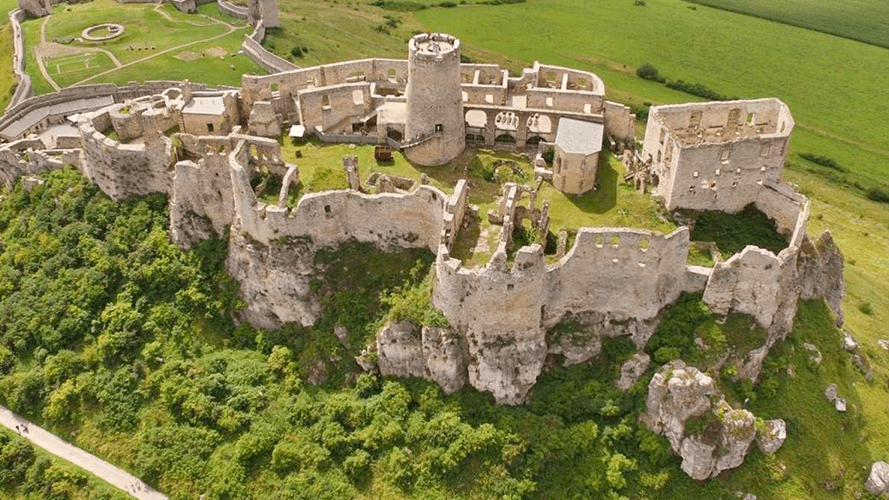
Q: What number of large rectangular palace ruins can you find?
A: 1